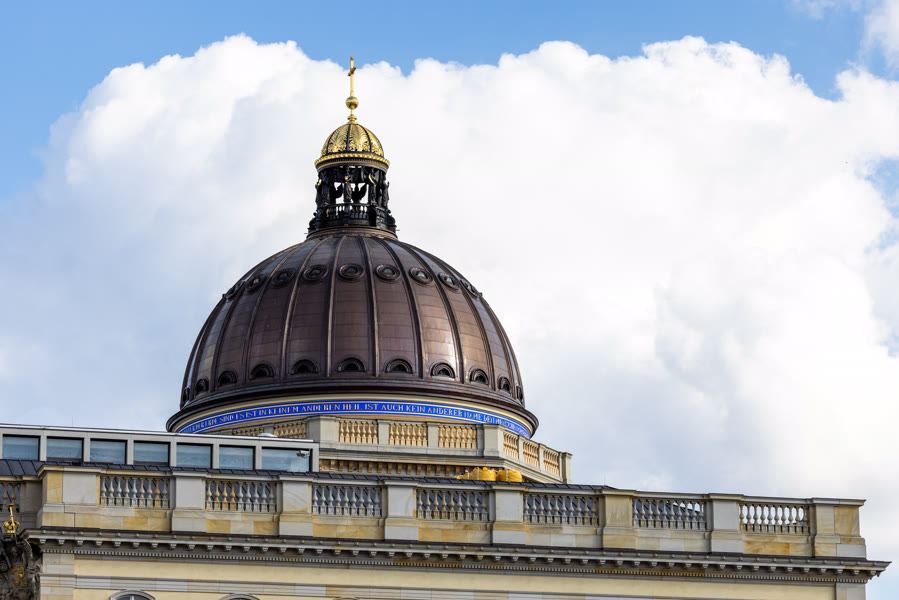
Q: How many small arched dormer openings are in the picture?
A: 11